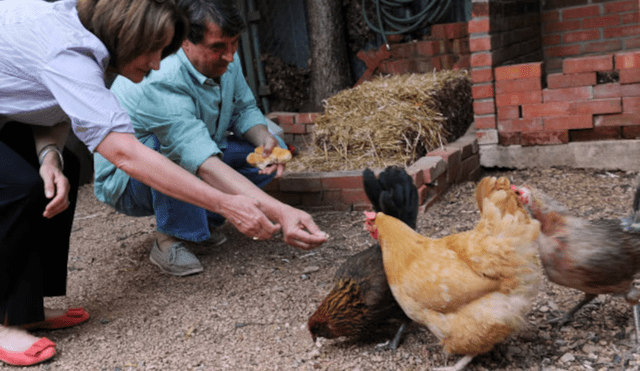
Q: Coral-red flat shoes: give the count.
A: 2